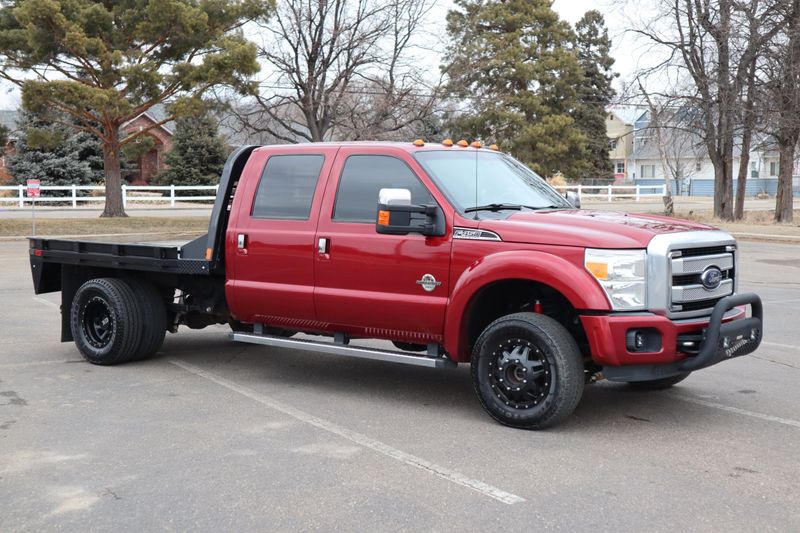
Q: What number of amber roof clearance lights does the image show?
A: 5